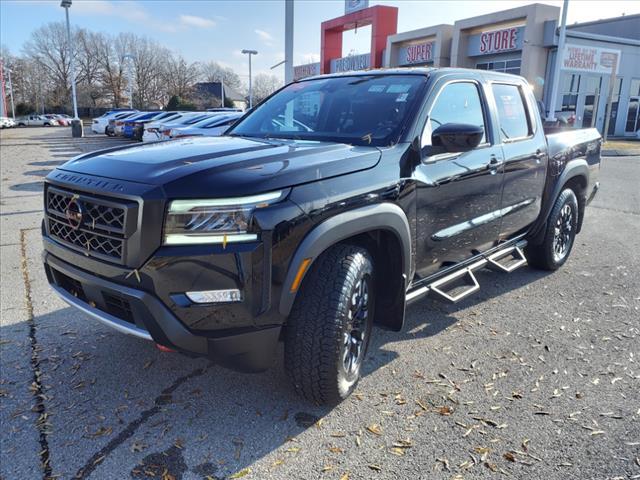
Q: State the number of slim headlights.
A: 1